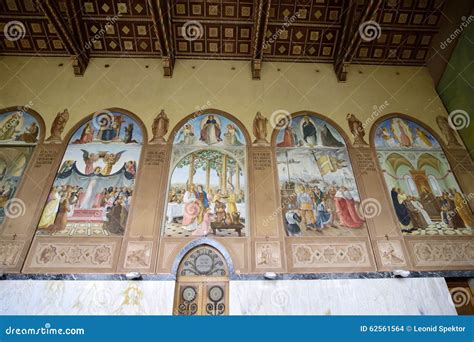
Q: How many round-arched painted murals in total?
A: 5